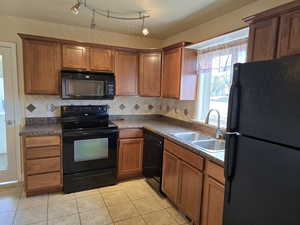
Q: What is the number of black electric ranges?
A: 1